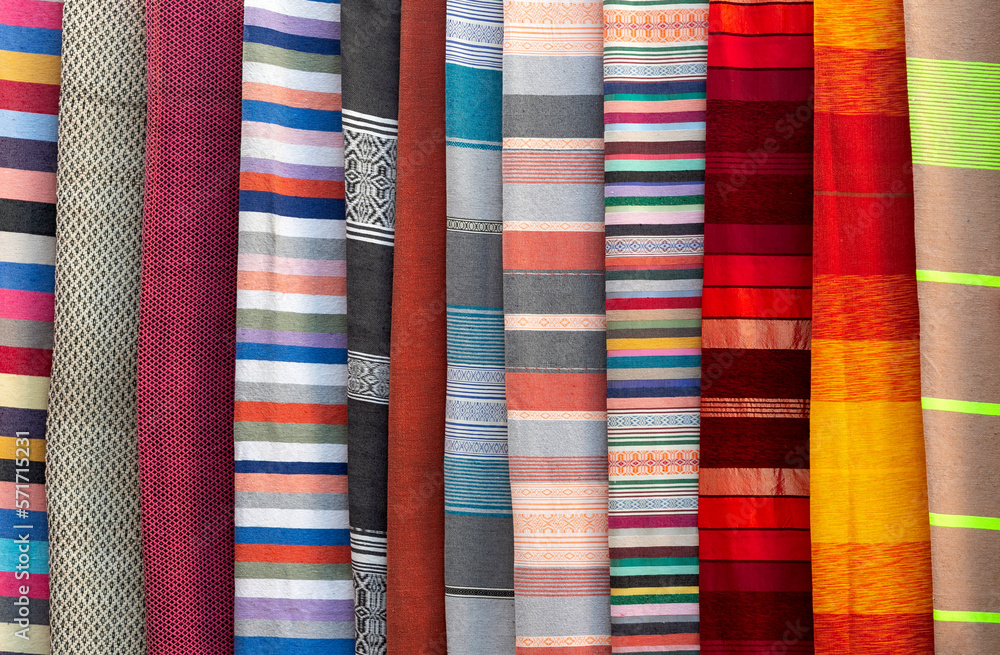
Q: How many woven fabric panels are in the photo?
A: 12